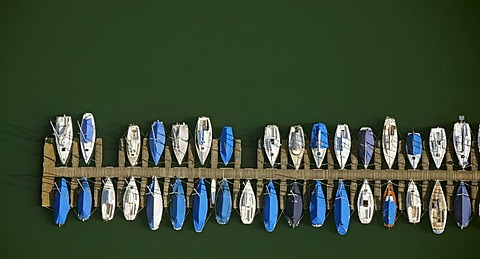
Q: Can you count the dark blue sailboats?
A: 3